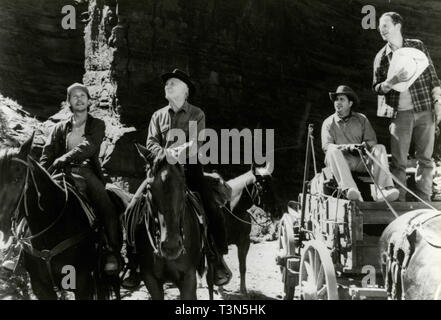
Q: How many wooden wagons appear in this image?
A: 1